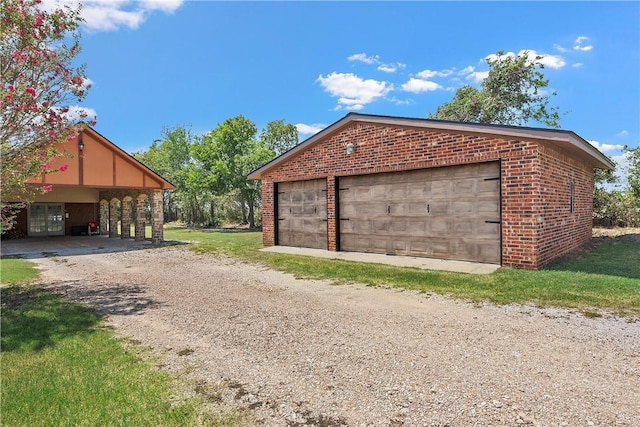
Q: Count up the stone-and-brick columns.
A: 5